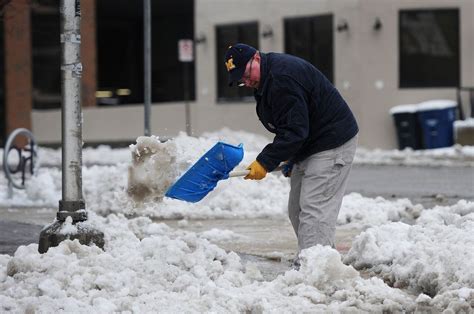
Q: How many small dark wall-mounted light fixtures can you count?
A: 4